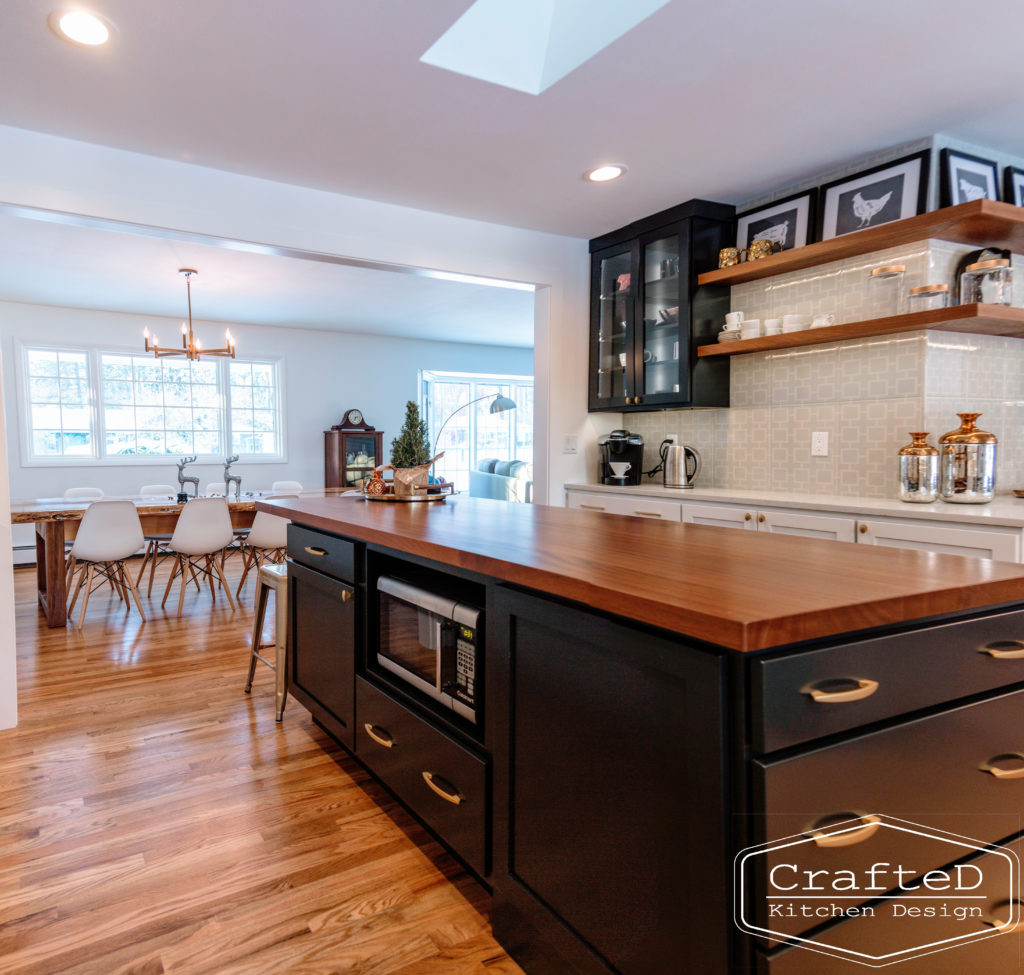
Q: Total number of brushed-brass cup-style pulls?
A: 8